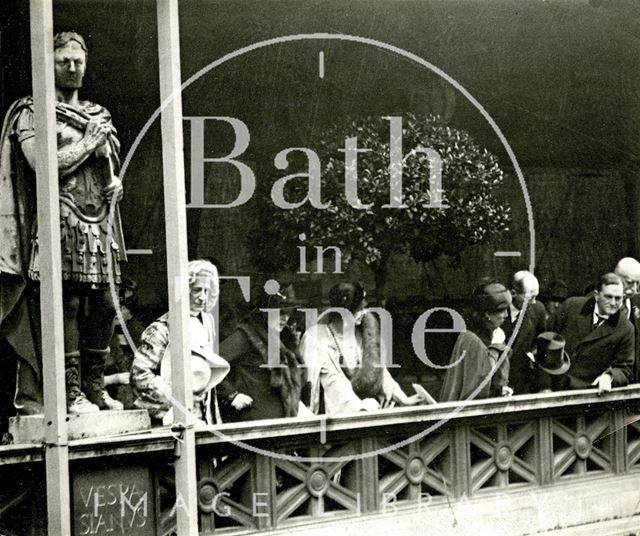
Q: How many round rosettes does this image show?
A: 5